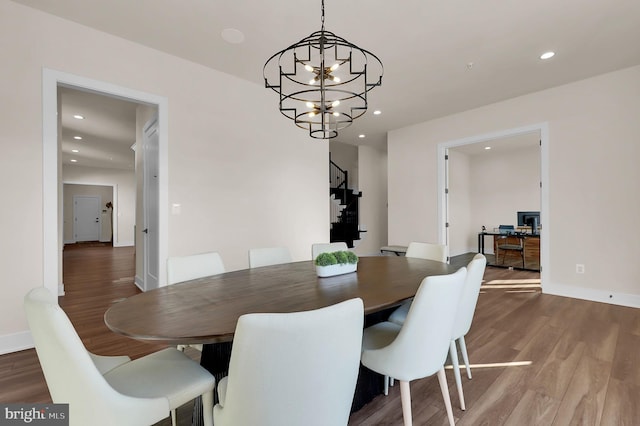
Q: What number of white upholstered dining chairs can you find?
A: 8